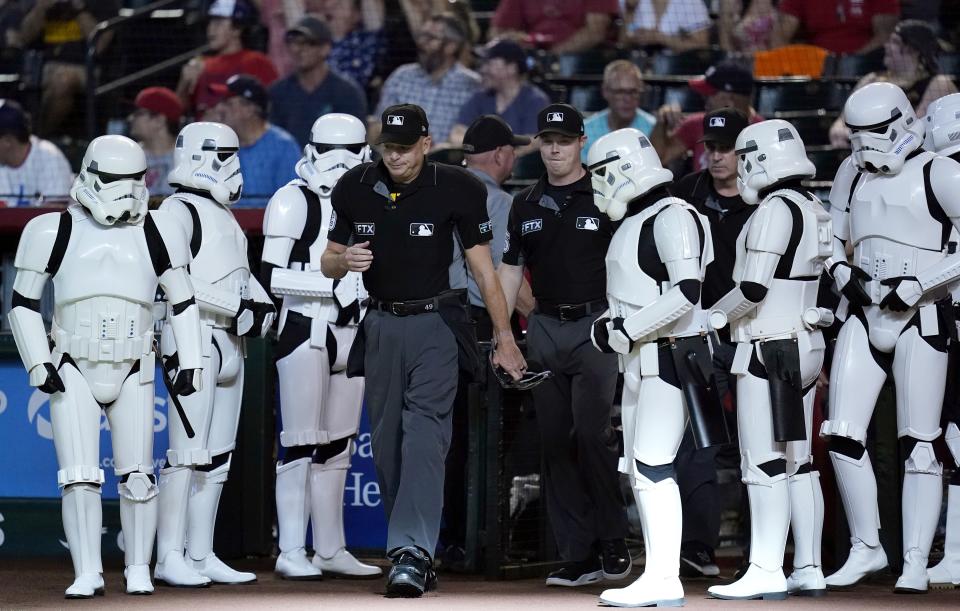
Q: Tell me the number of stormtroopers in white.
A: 7